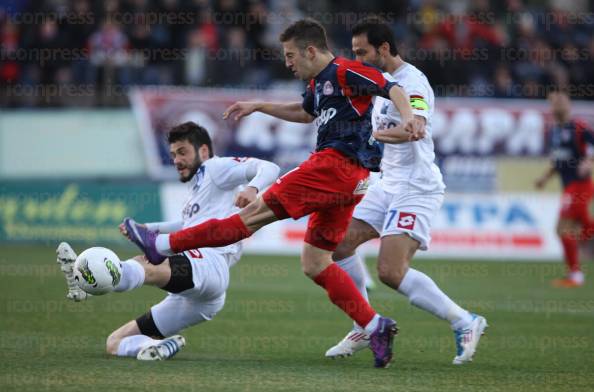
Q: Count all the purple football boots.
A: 2